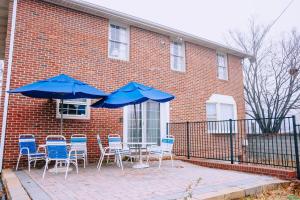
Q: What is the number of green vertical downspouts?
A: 0